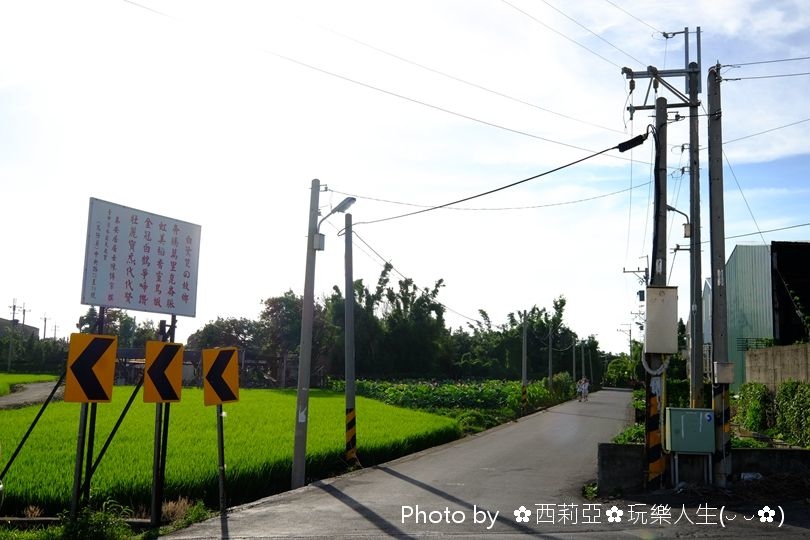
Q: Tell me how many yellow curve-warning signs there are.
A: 3